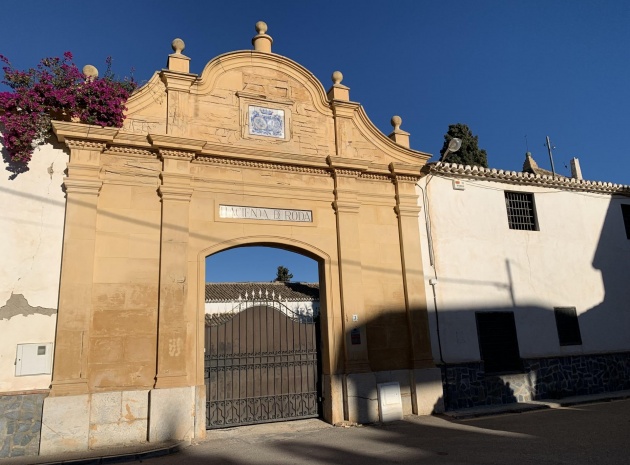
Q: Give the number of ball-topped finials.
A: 5